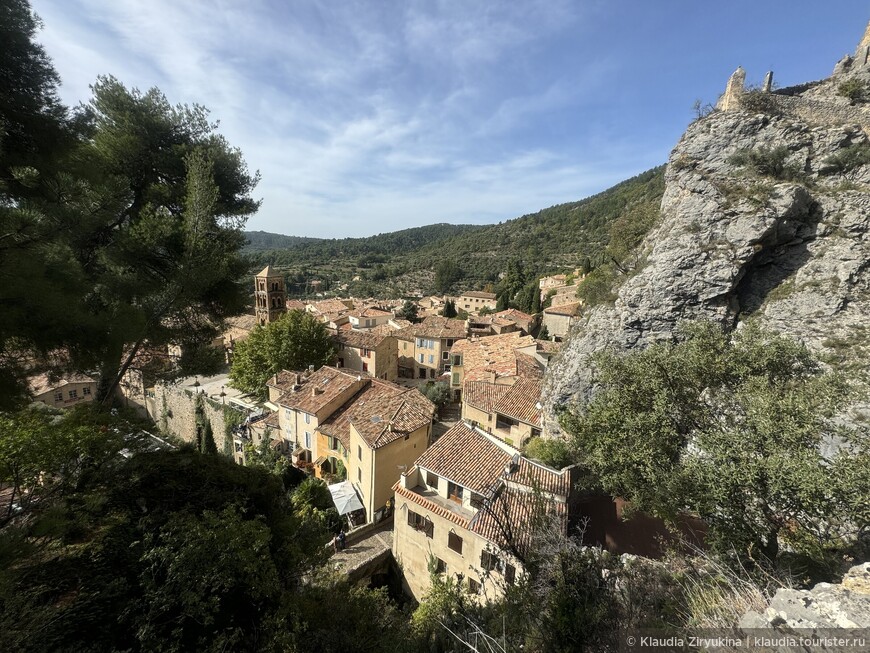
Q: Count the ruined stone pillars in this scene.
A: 2